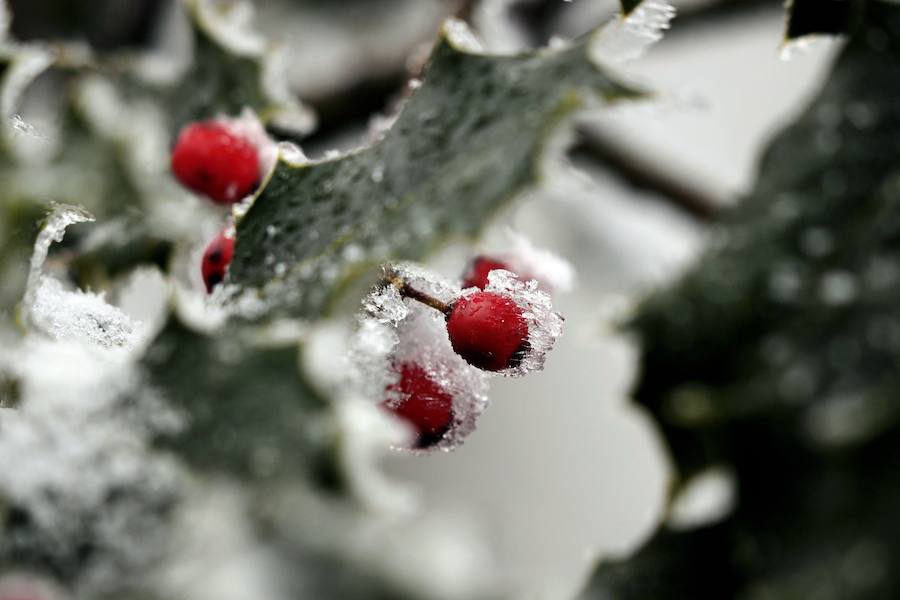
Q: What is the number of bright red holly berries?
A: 5